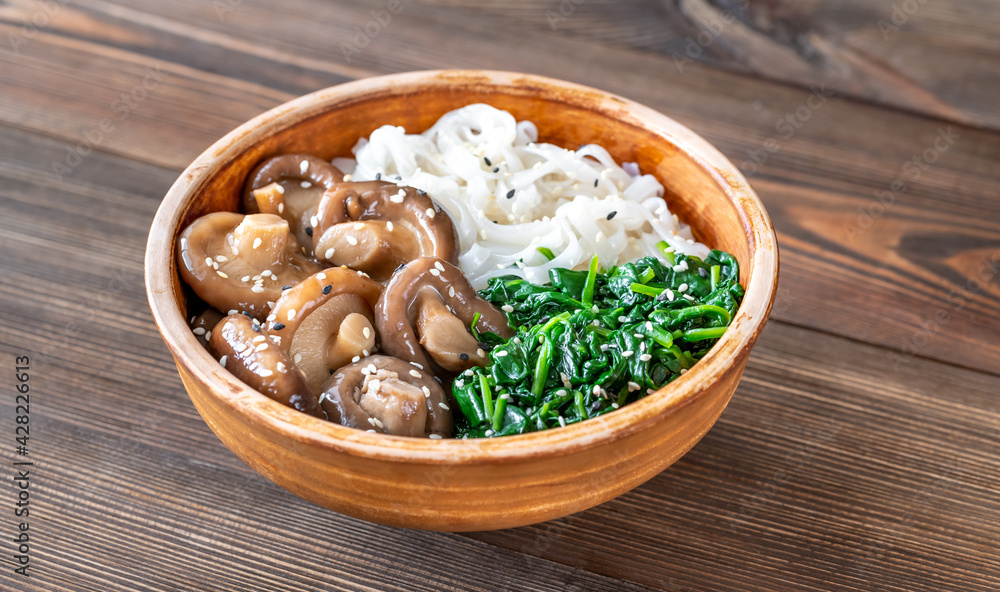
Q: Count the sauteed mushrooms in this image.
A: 7